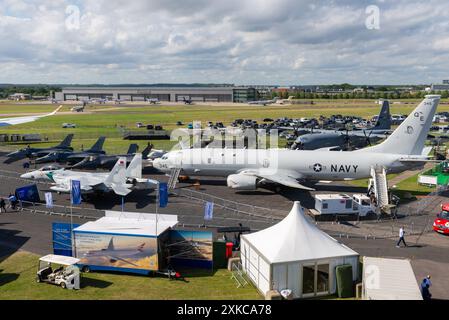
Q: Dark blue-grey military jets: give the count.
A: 3